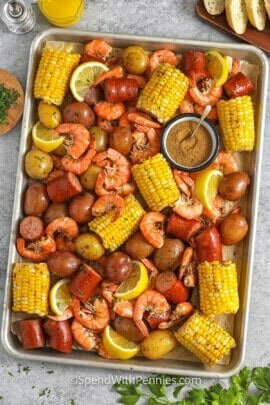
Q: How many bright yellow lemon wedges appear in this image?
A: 7